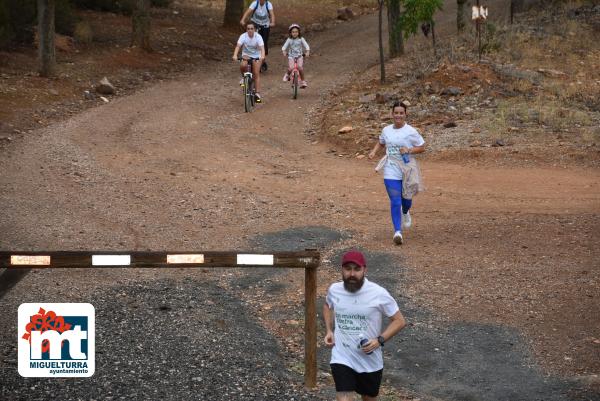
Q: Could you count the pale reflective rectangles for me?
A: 4